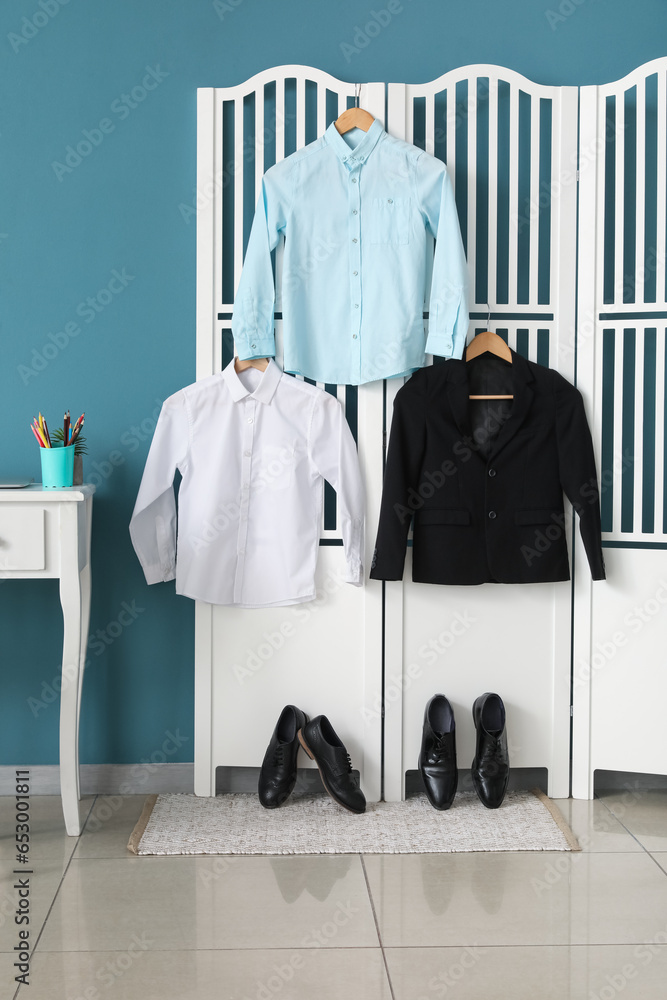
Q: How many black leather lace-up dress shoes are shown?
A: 4